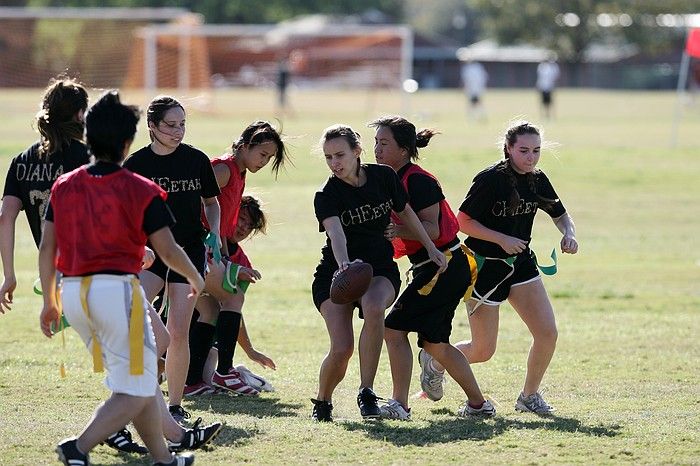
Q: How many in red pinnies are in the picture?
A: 4